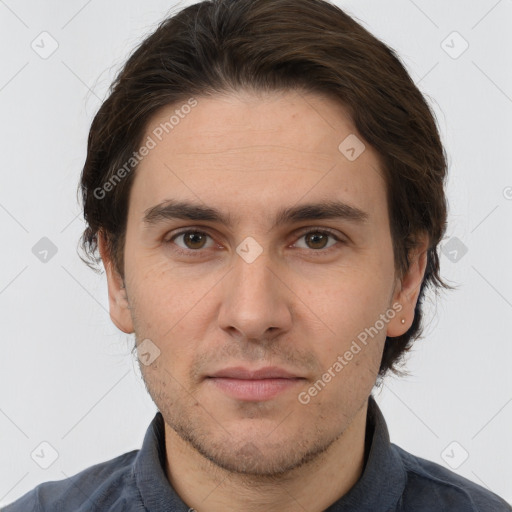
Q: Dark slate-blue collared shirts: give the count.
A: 1